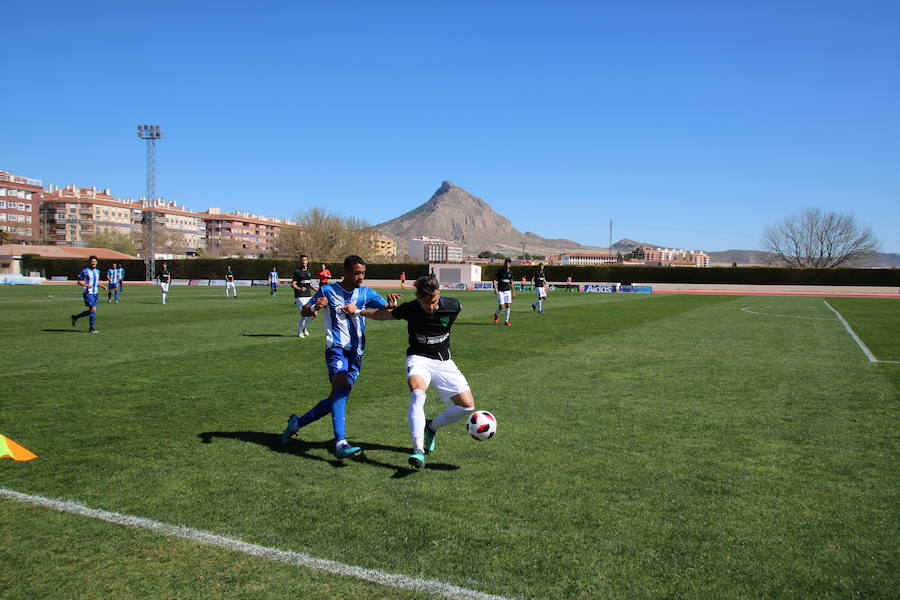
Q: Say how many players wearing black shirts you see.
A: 6